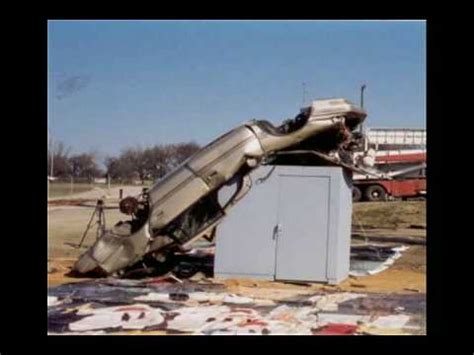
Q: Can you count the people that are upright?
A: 0